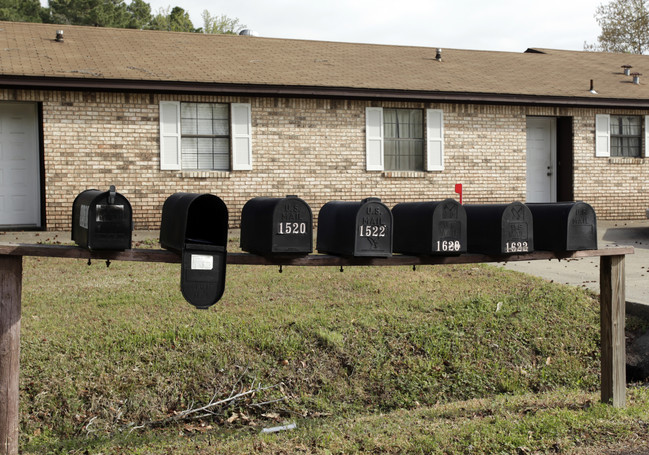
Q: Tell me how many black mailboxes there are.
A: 7